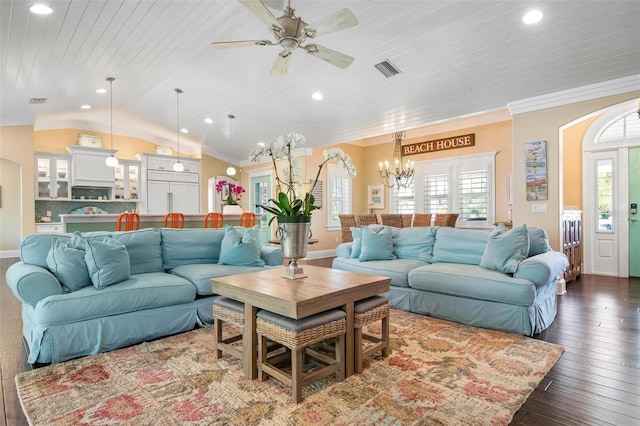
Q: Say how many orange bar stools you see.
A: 4